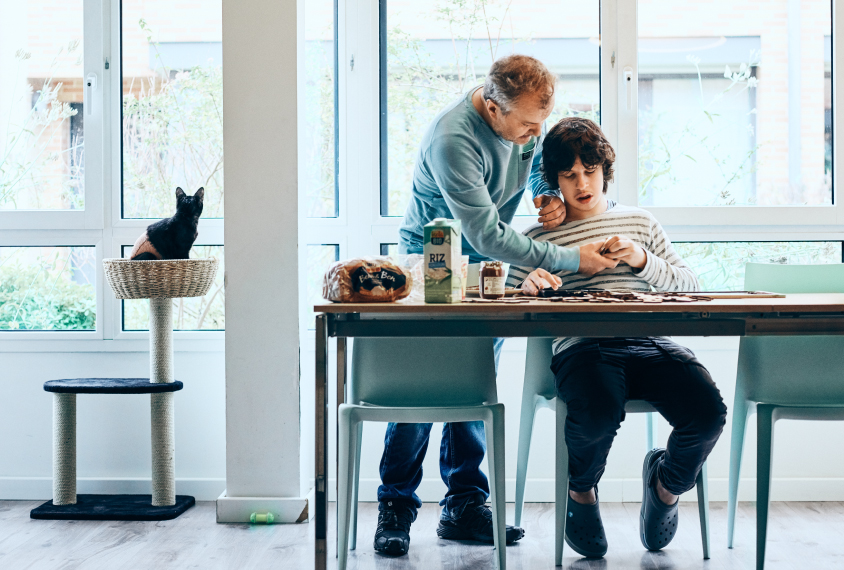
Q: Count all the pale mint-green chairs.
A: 3